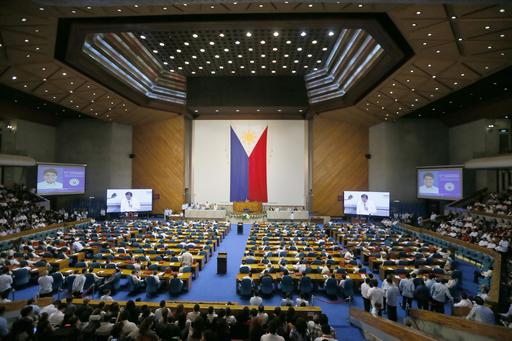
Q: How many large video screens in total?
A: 4